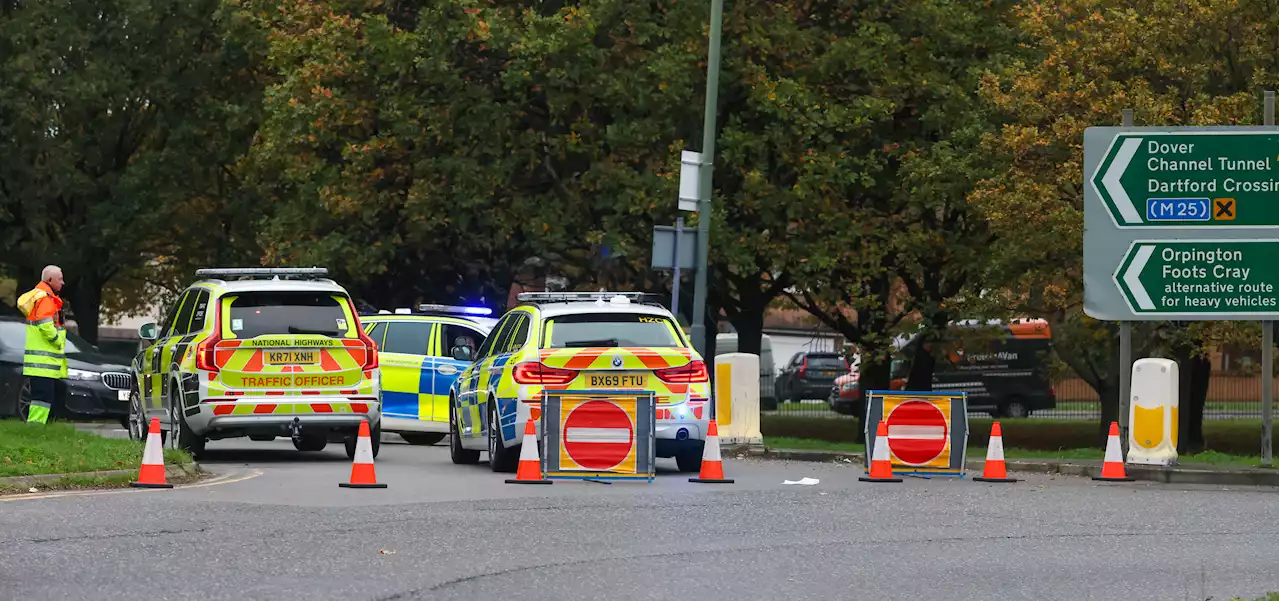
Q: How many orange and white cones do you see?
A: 7